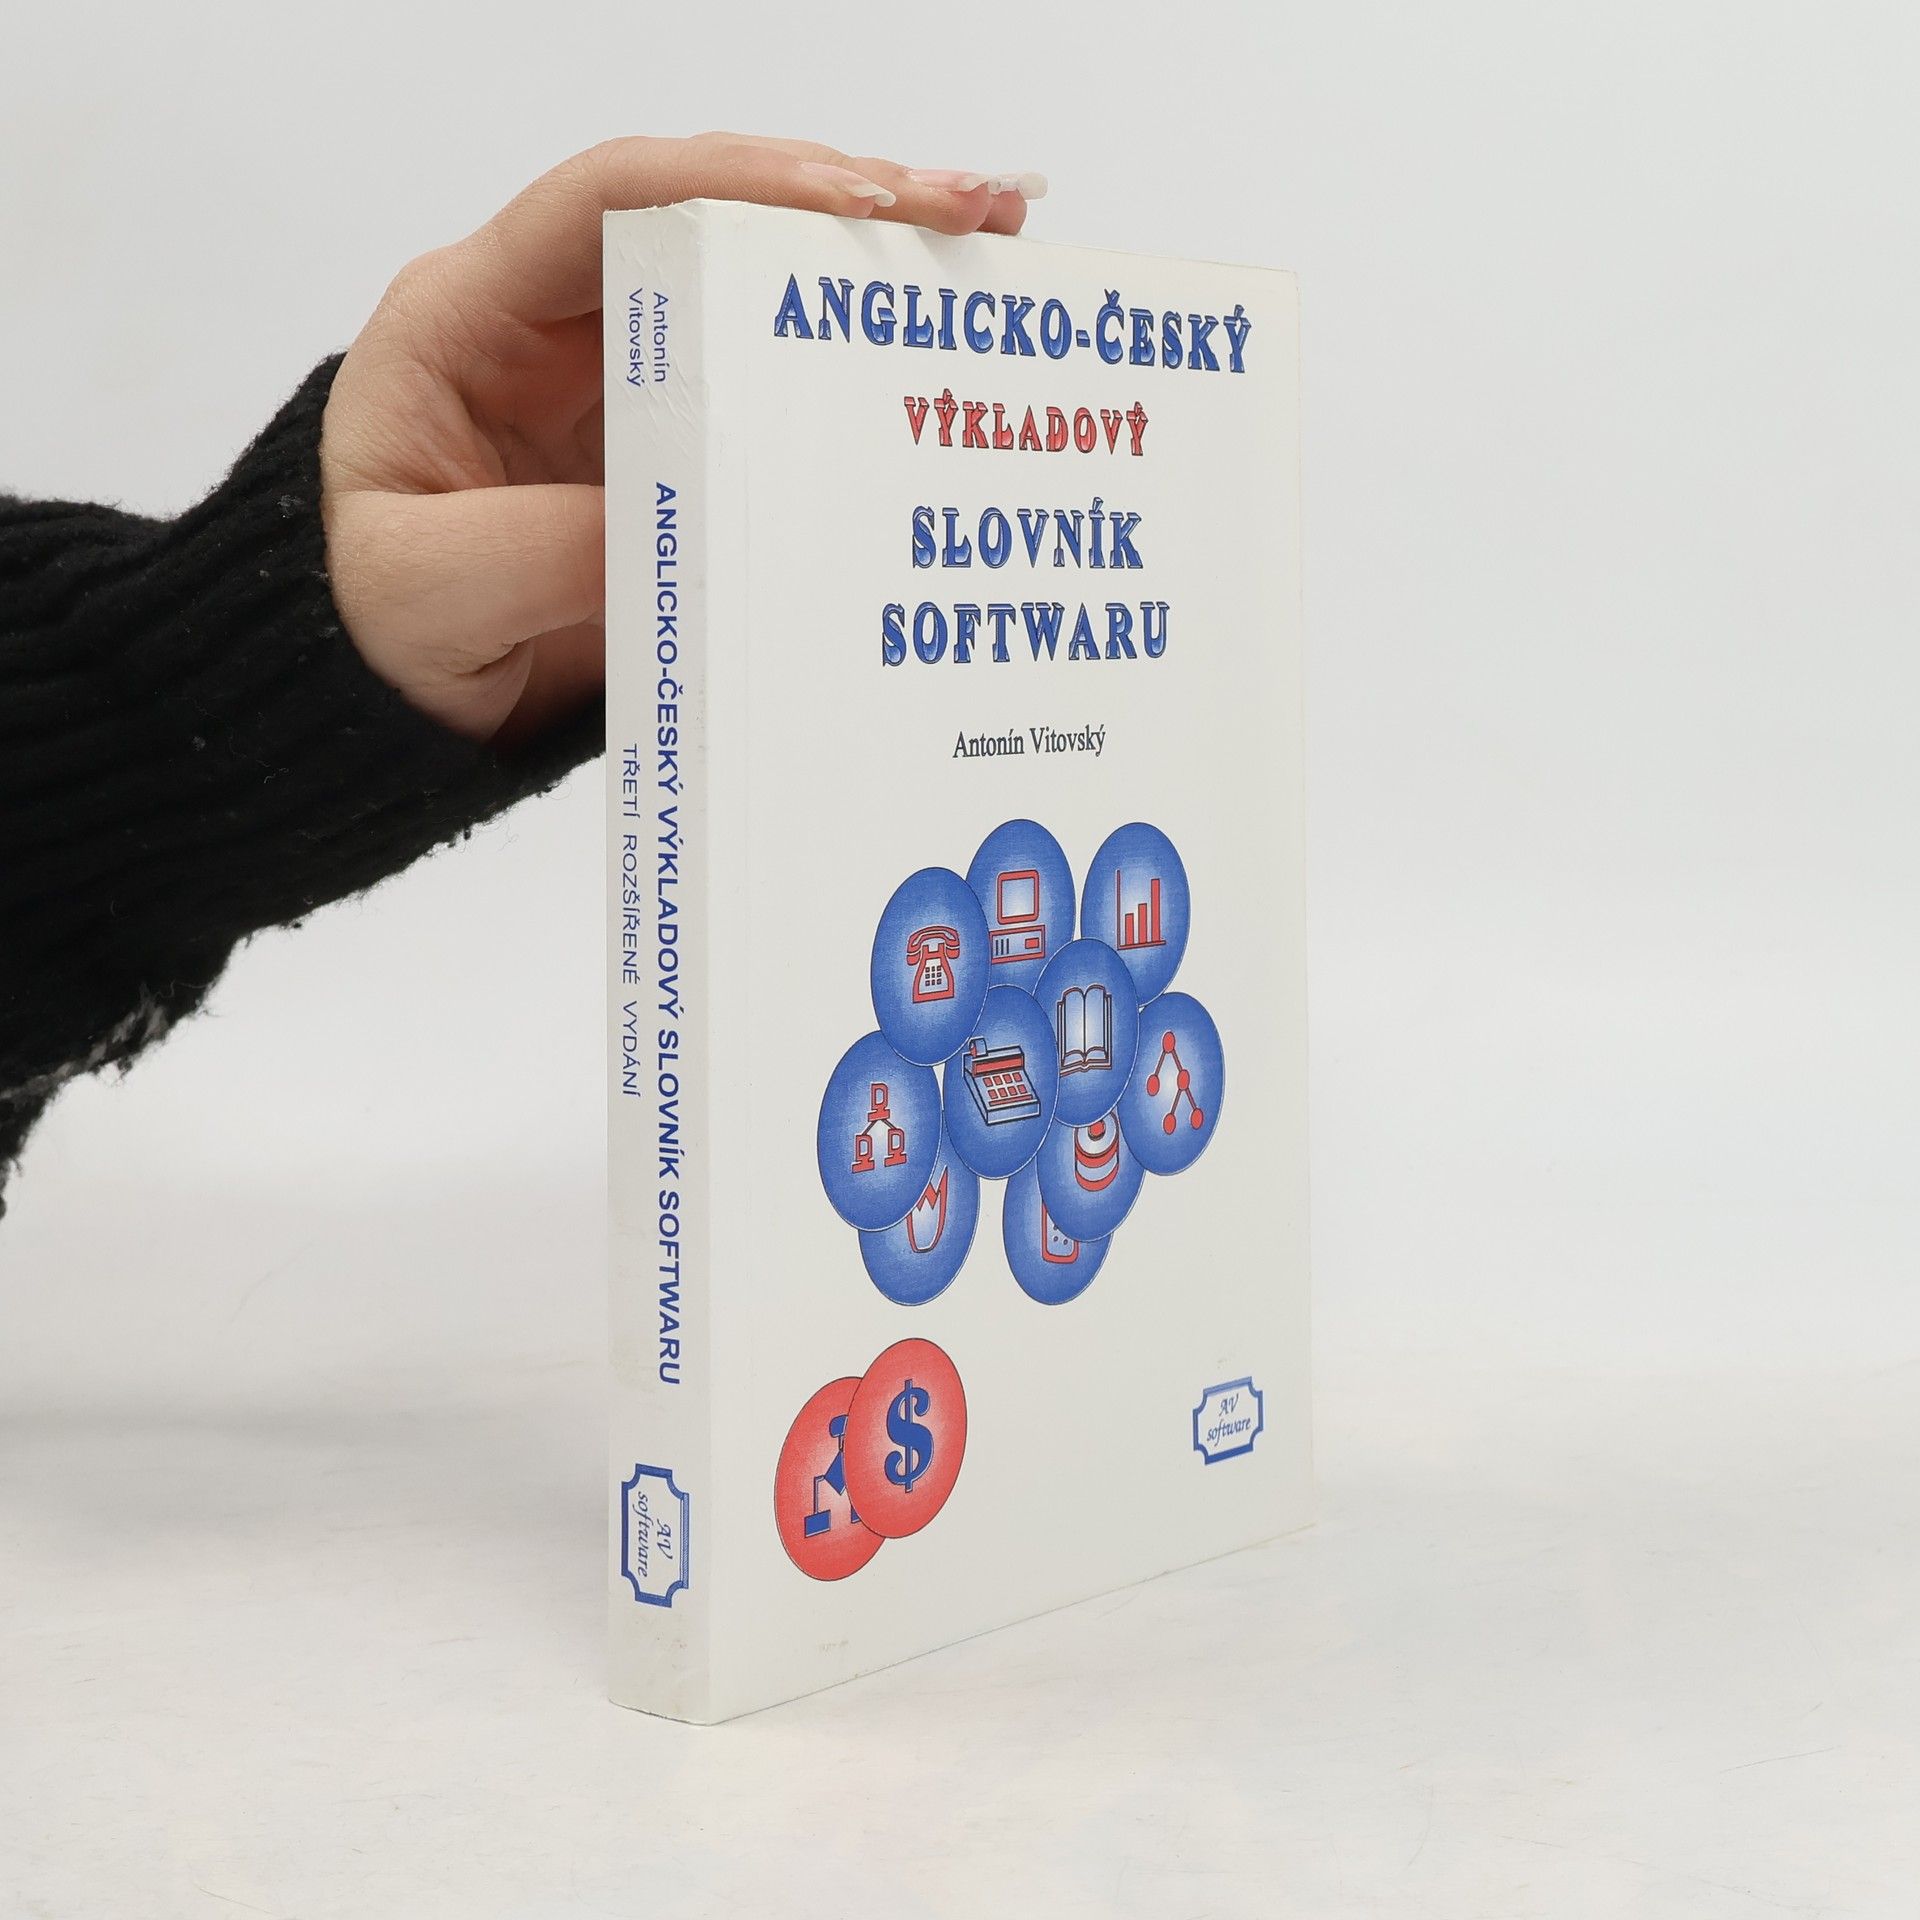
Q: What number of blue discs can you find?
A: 10